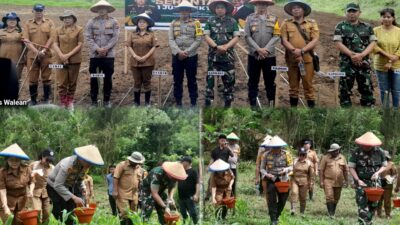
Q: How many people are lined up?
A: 11